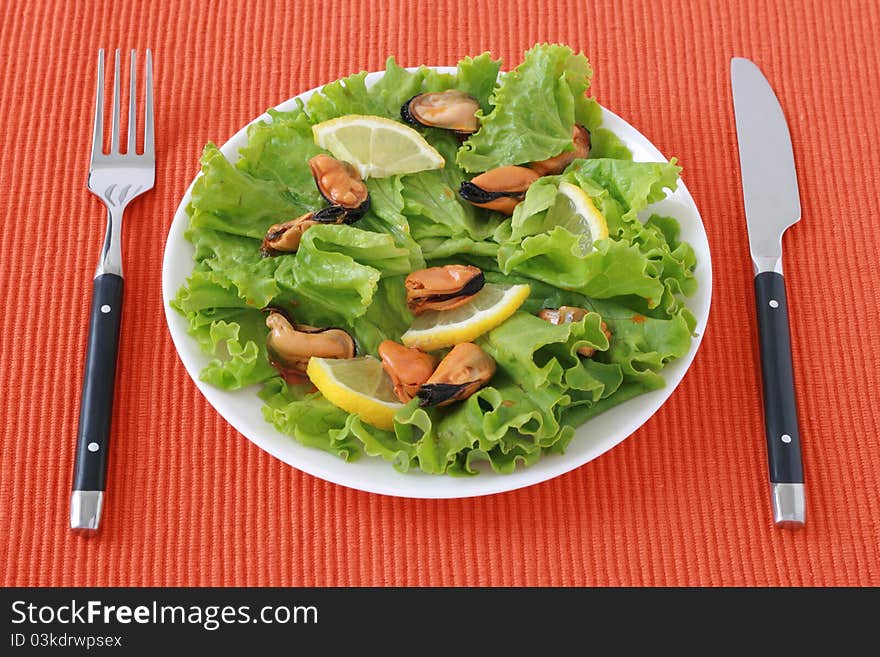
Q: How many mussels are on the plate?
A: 10